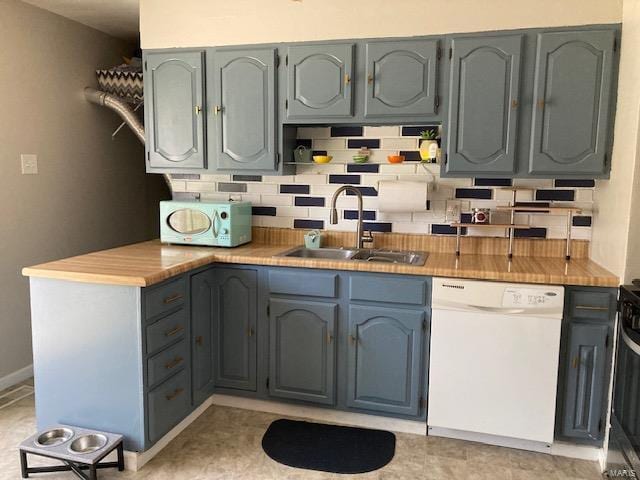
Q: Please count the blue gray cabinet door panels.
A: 11